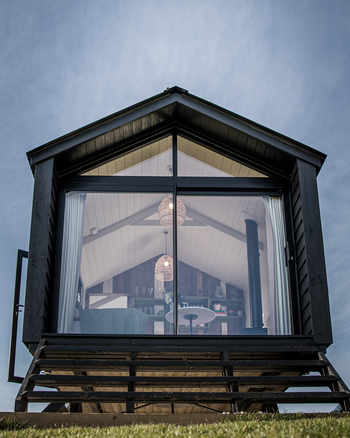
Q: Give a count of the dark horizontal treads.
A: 4